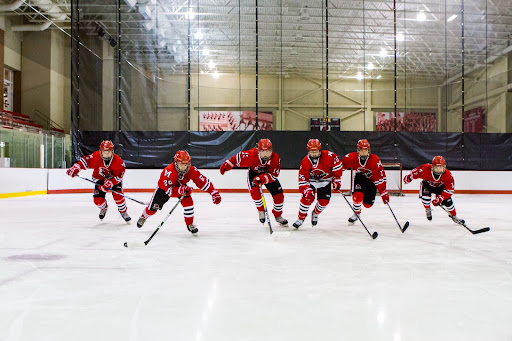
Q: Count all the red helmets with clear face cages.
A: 6